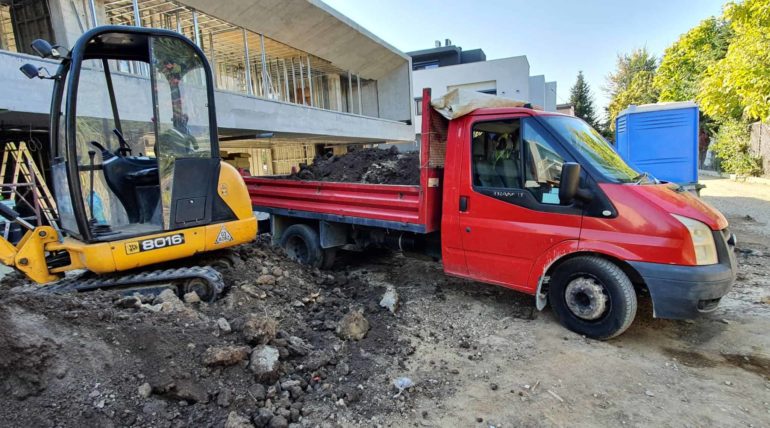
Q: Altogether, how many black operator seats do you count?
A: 1